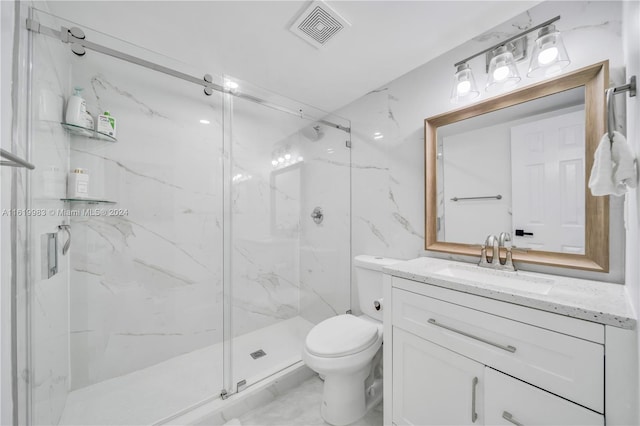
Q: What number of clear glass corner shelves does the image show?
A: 2